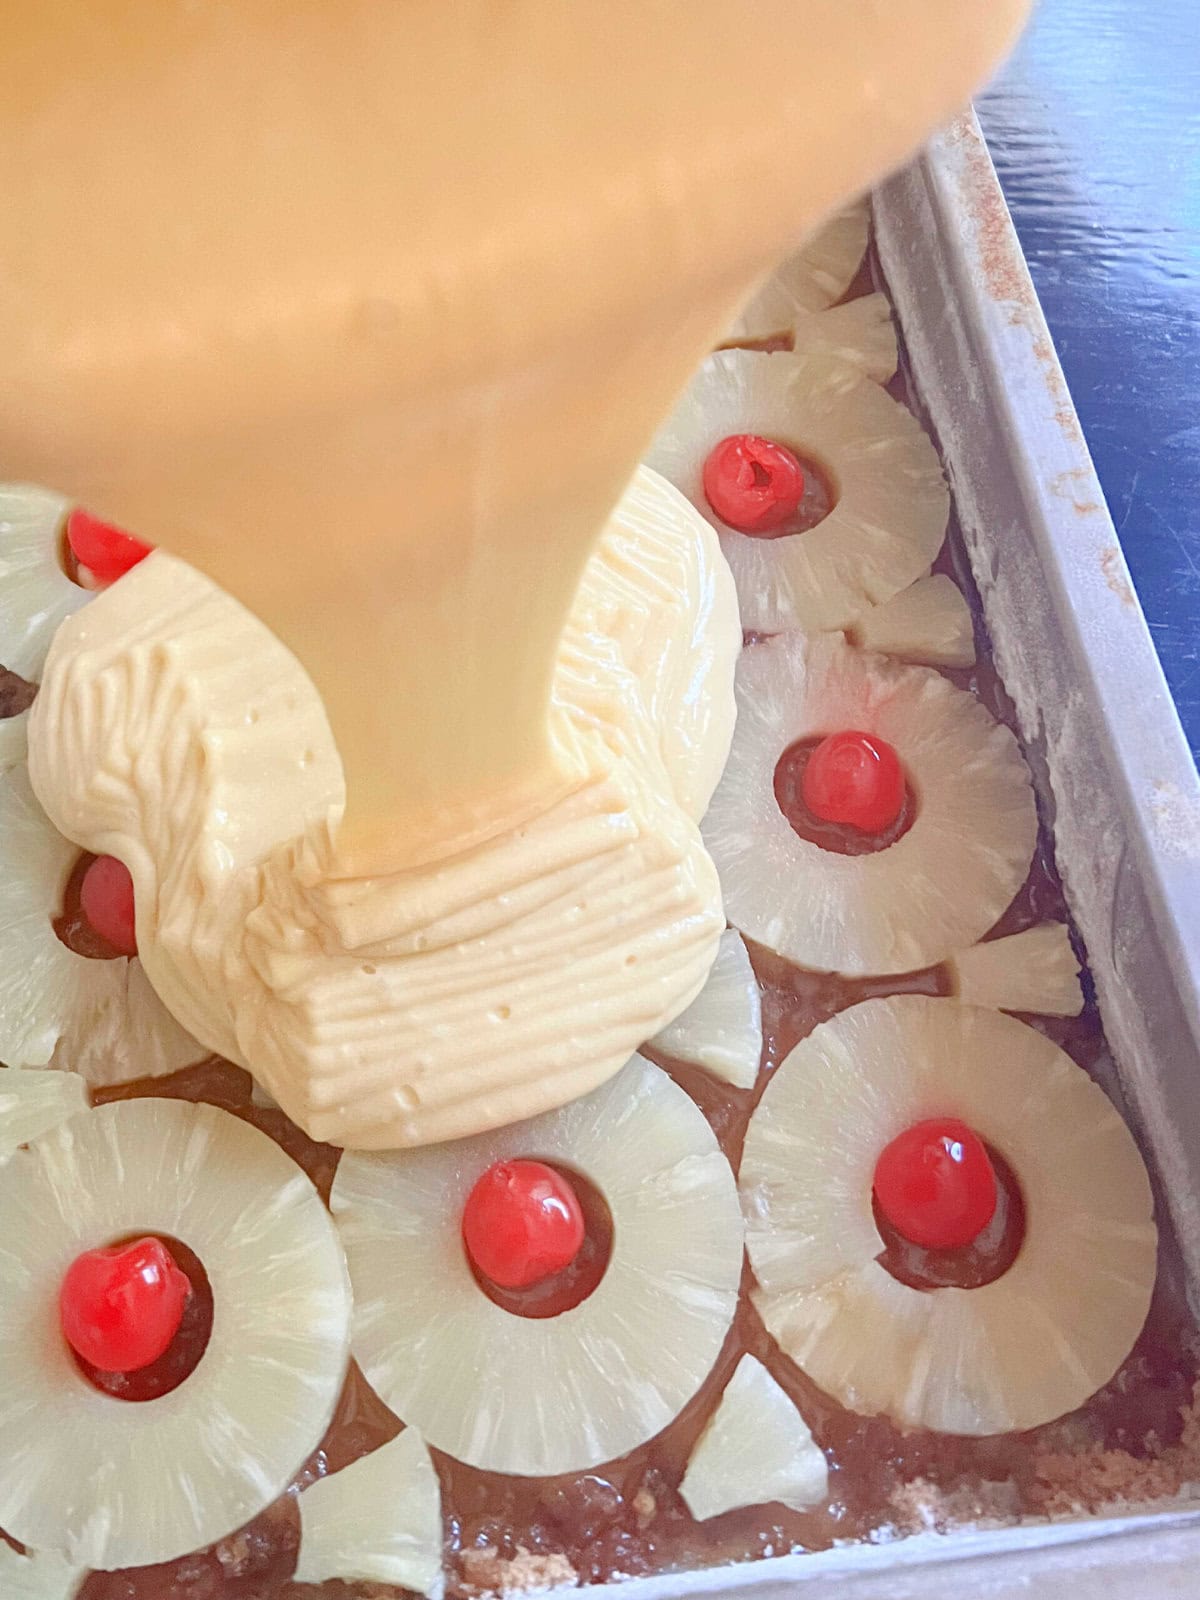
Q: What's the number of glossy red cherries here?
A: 7